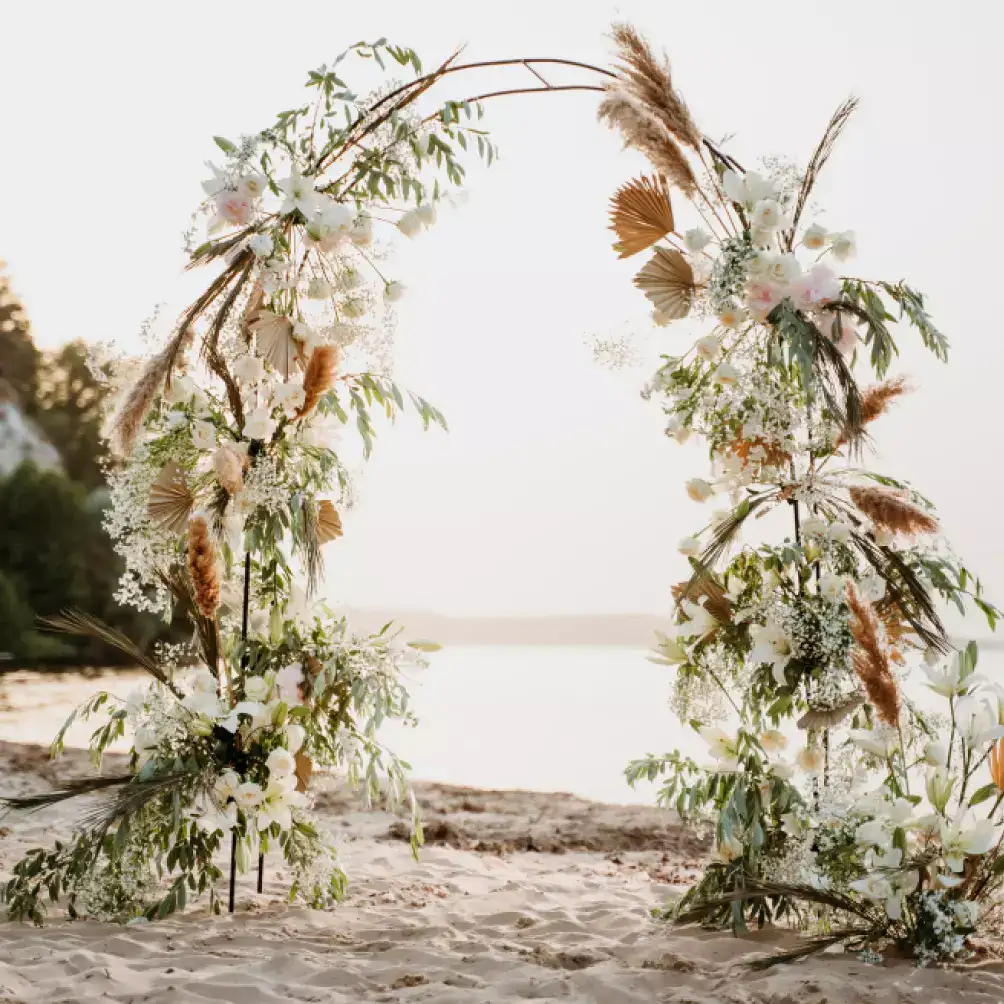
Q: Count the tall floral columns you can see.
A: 2